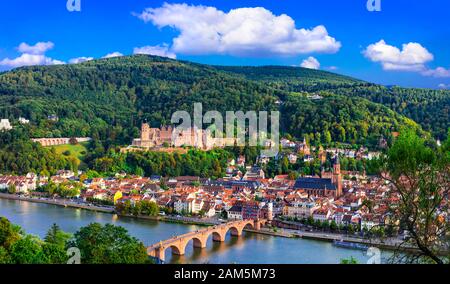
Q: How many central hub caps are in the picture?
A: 0